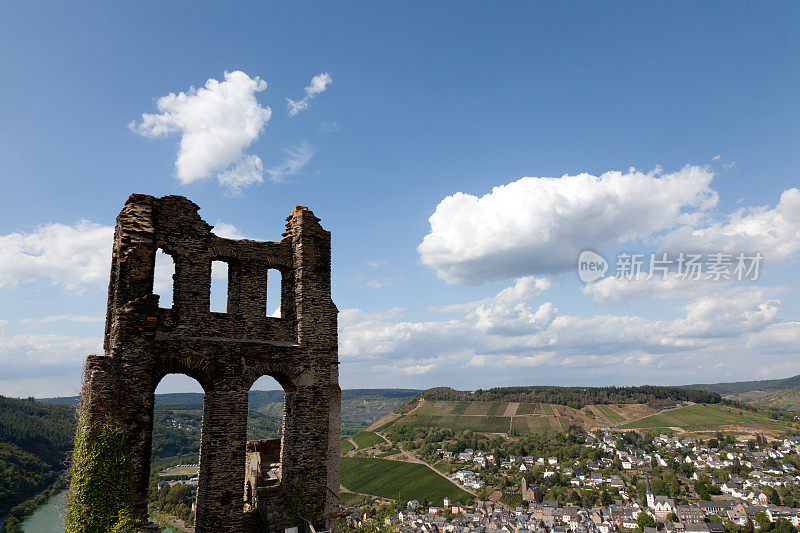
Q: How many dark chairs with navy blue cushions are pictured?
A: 0